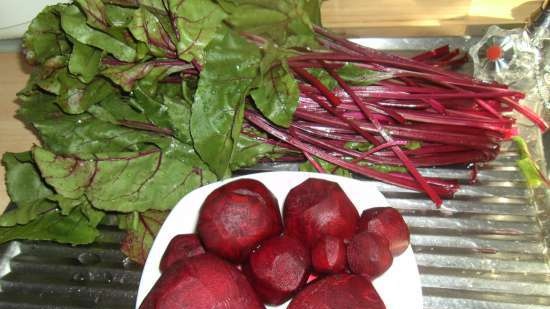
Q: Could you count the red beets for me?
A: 9